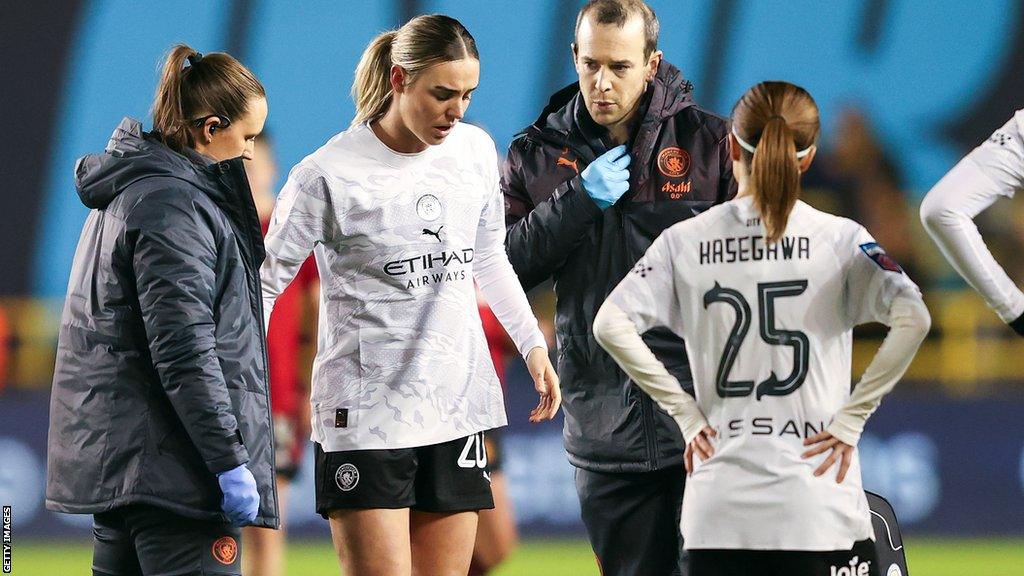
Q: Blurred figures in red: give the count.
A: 2